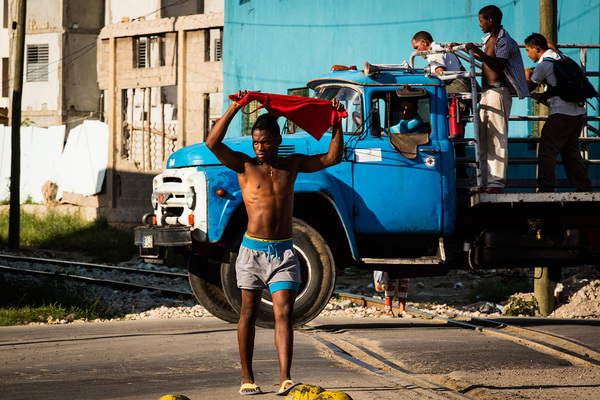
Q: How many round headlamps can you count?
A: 2